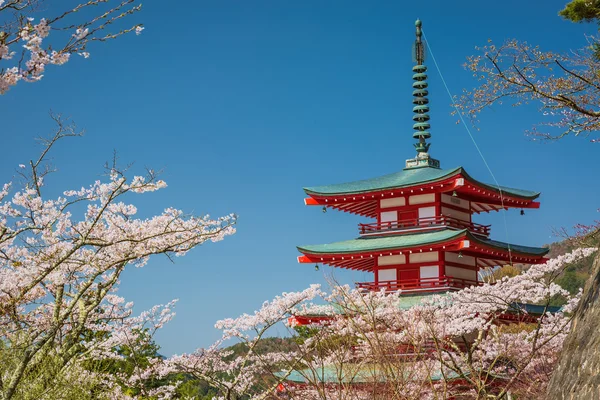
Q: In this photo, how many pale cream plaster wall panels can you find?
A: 12